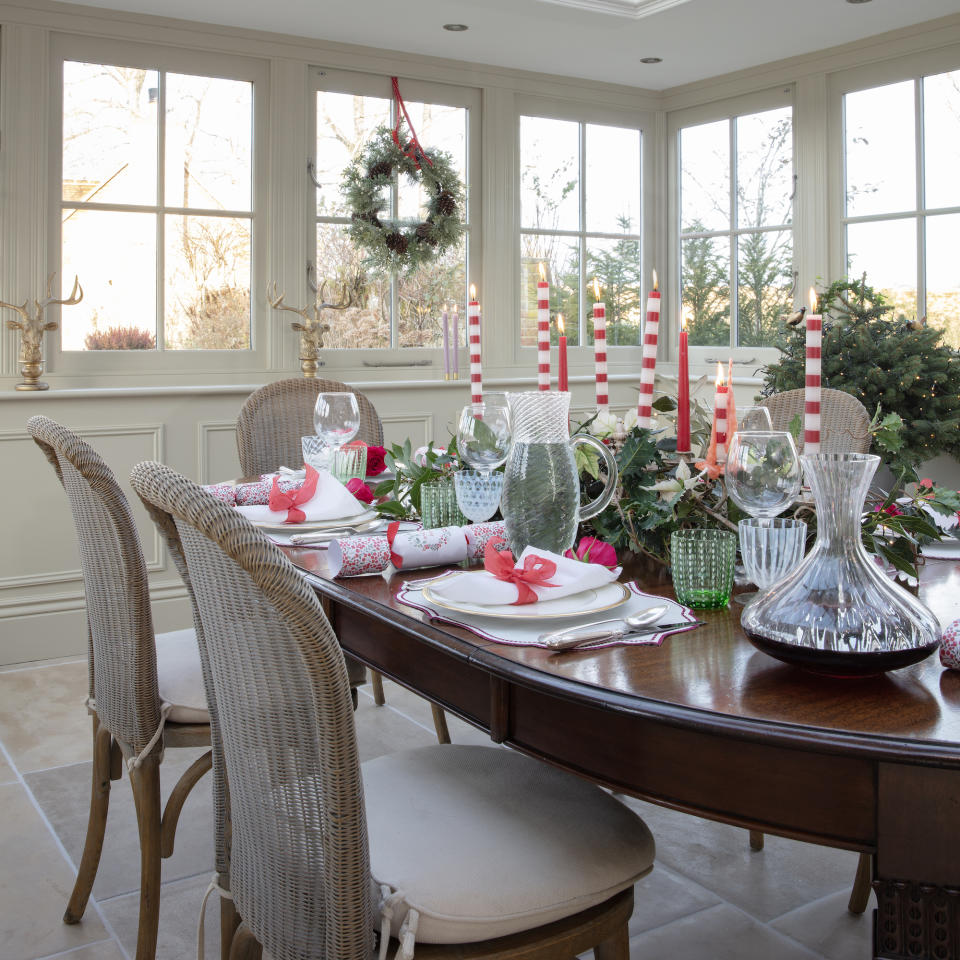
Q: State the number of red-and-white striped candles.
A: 6